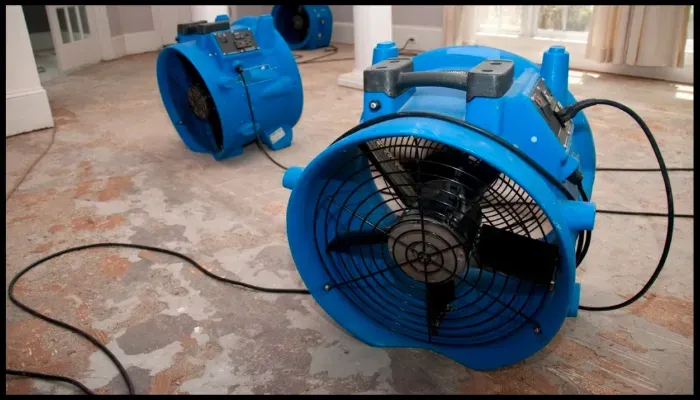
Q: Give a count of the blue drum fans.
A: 3